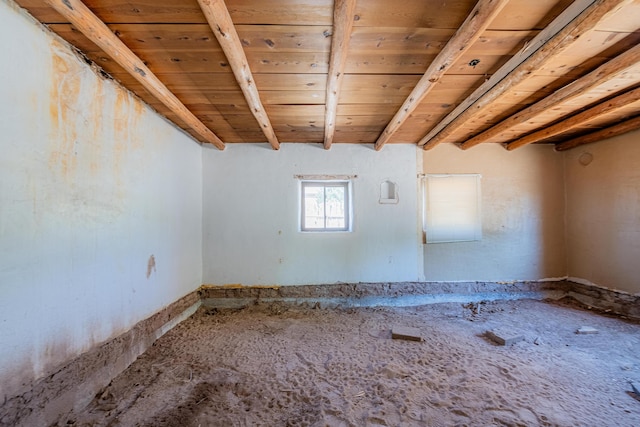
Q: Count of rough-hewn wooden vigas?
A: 8